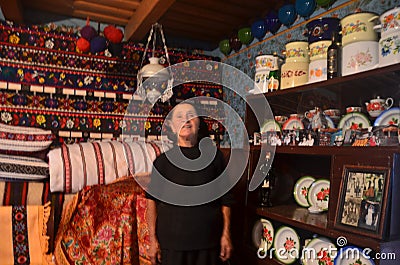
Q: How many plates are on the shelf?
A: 11